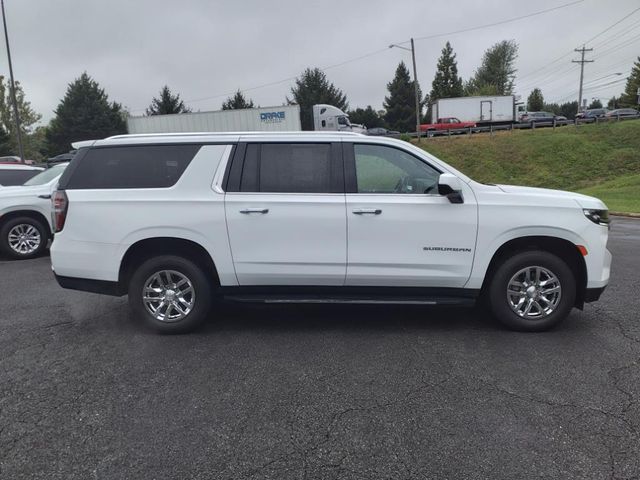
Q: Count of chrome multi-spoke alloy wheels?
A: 3